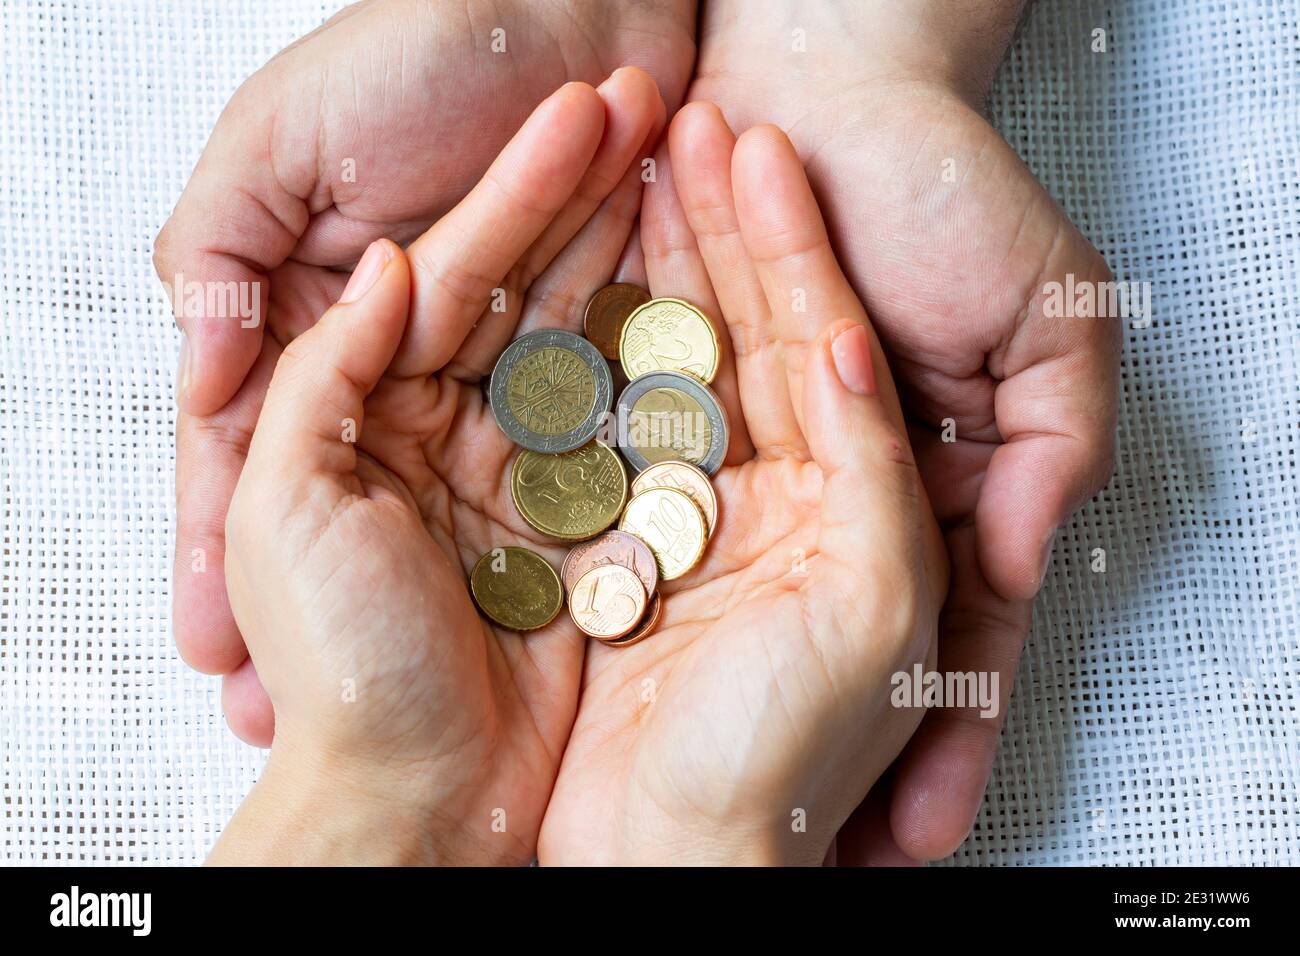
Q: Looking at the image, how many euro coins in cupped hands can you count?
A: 11